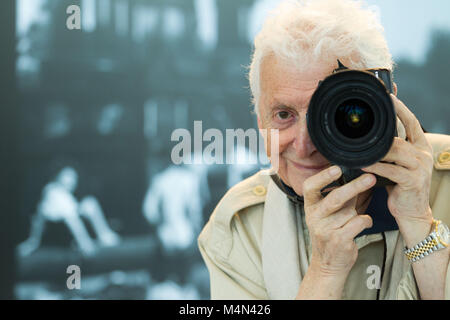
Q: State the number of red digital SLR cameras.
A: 0